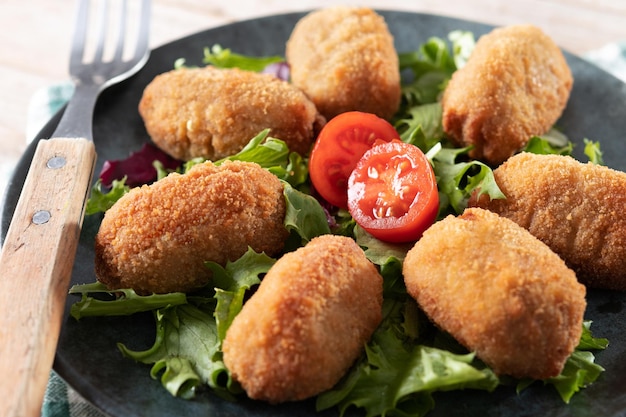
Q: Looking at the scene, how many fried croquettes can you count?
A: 7